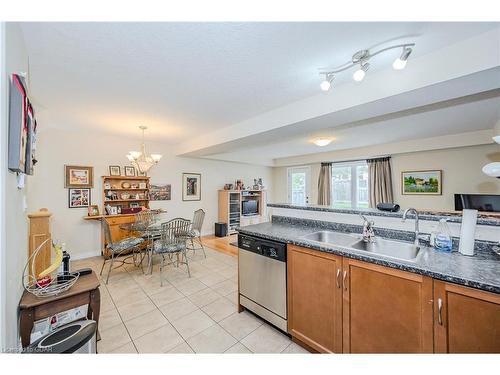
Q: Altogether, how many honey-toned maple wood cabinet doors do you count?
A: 3